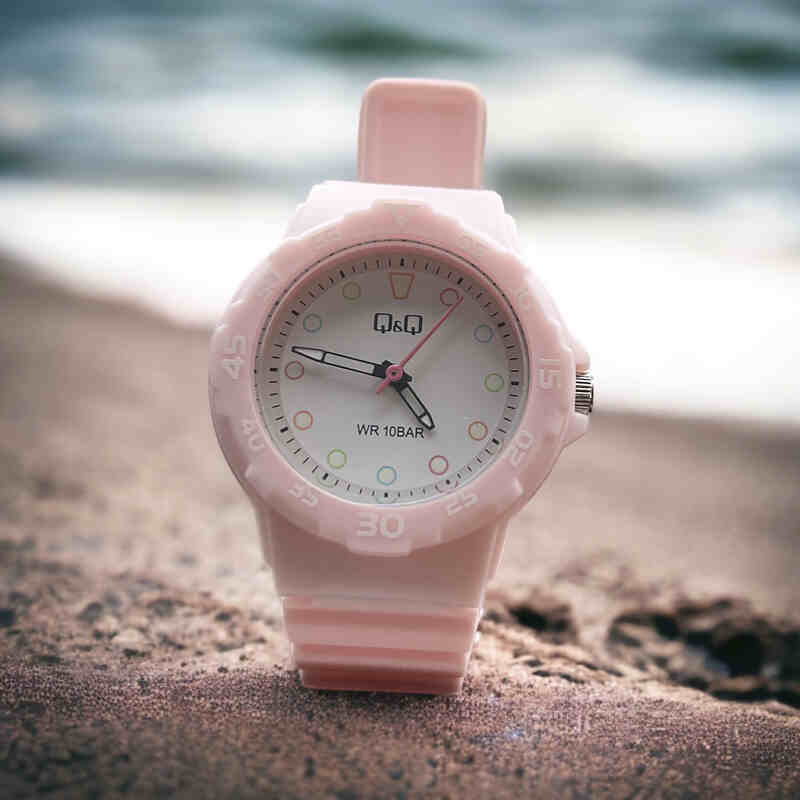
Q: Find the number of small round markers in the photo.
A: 11